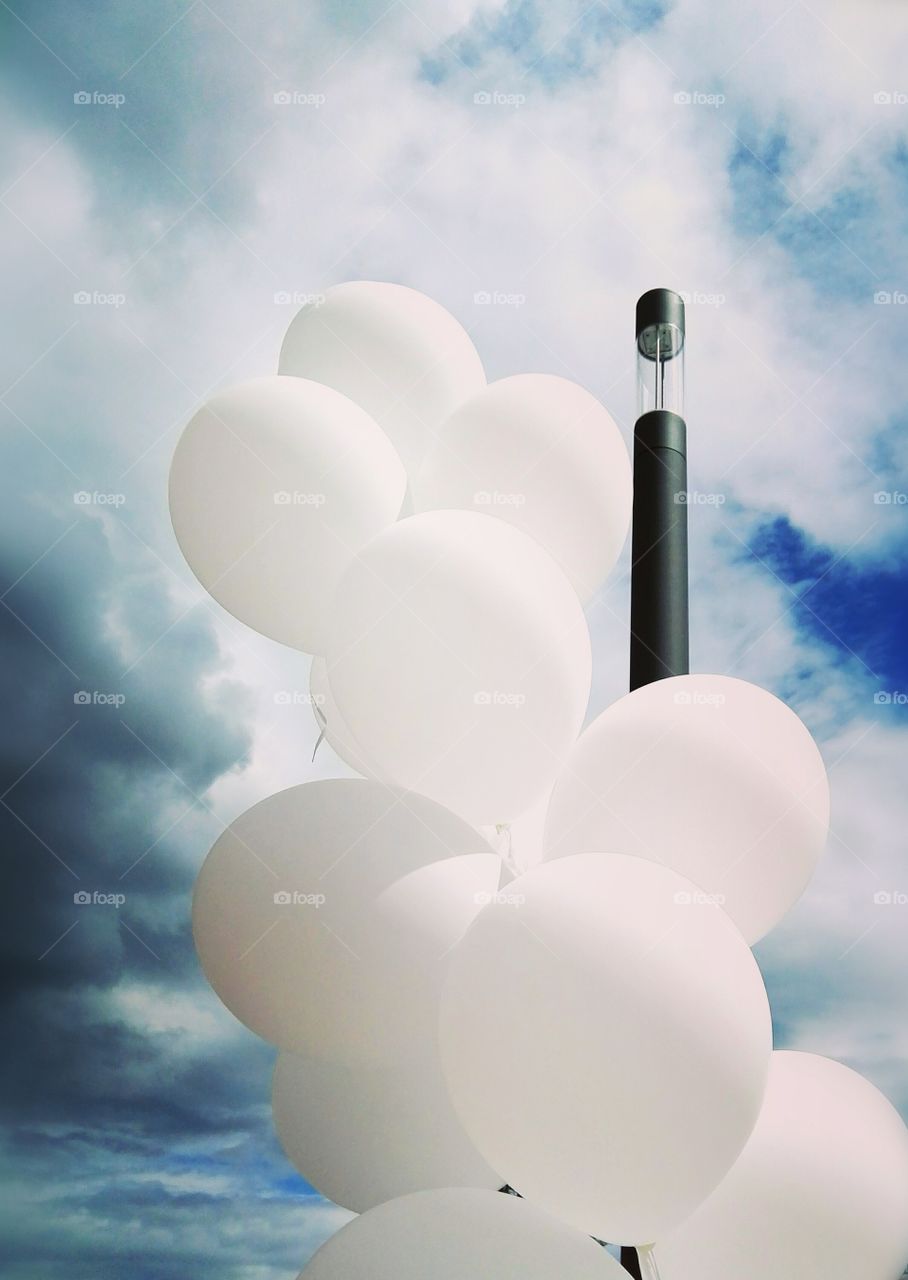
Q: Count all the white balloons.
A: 11